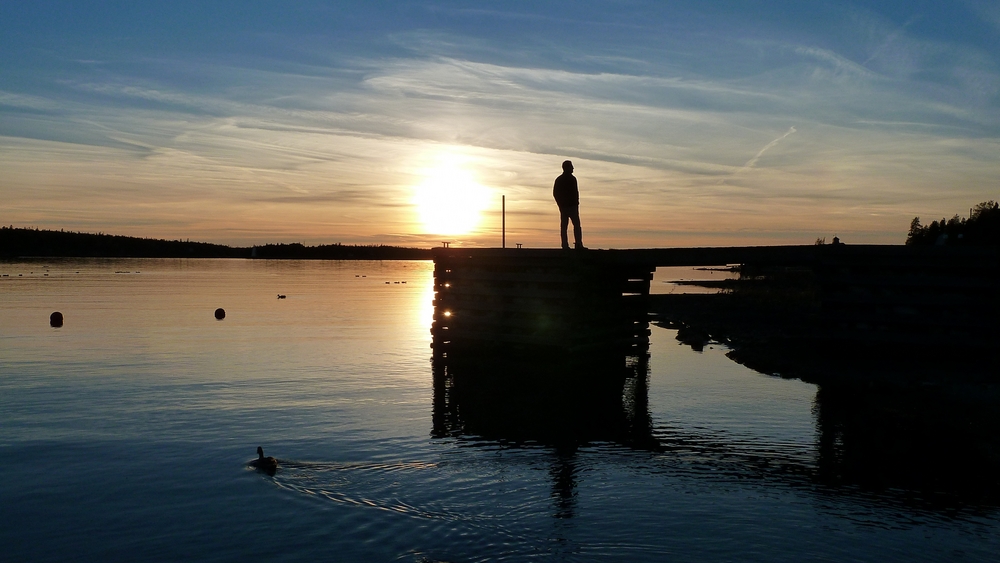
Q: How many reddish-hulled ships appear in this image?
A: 0